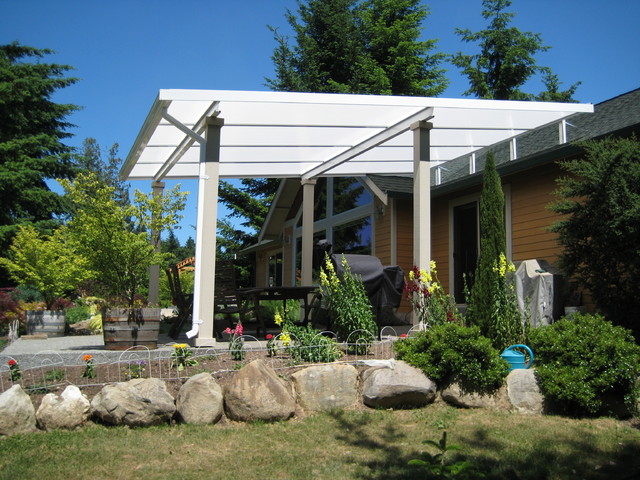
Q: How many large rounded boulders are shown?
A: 9